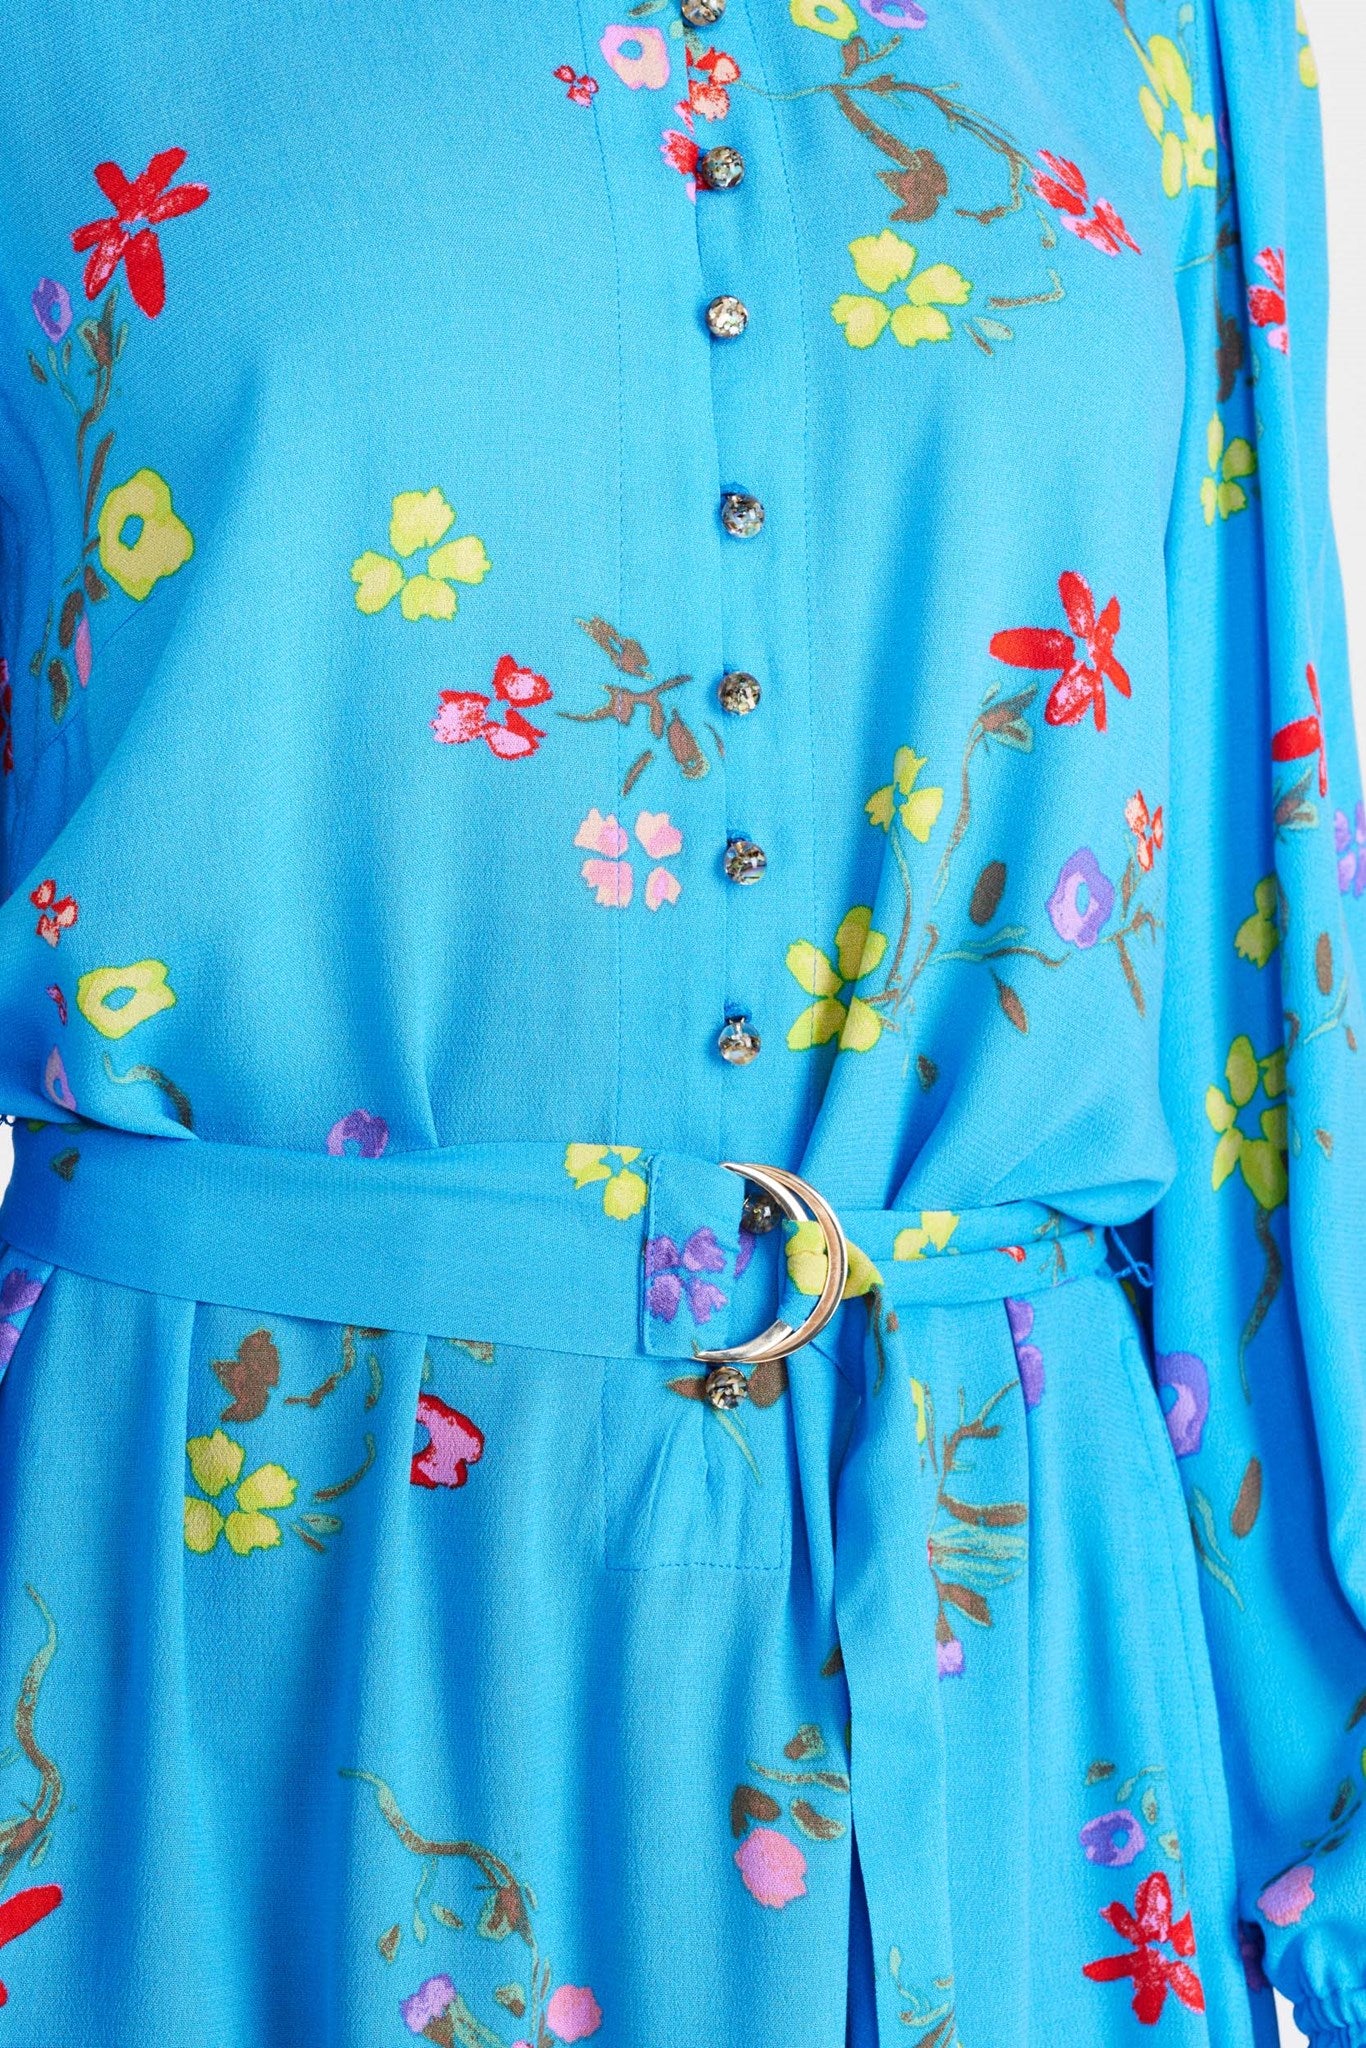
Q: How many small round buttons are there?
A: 9